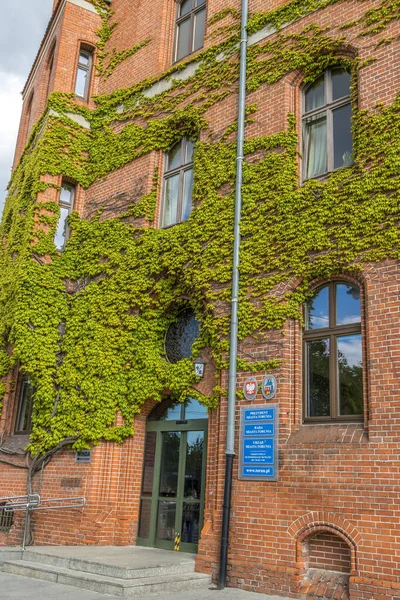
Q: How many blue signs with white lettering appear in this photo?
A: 4